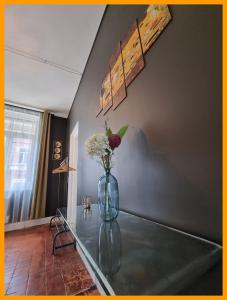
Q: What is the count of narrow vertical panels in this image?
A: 5